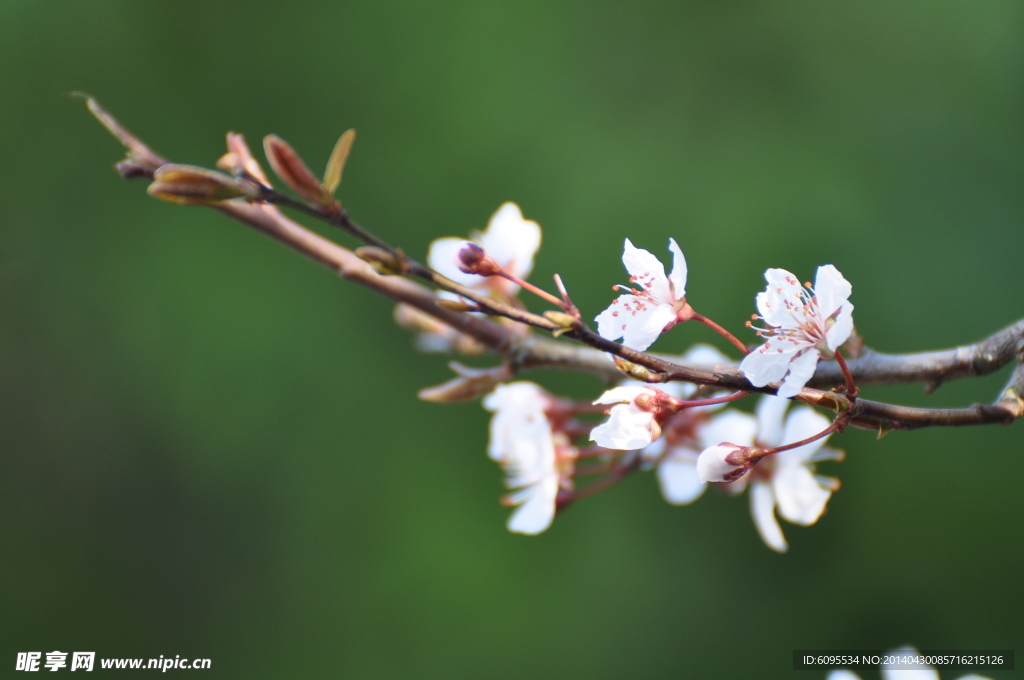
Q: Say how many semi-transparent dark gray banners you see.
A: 1